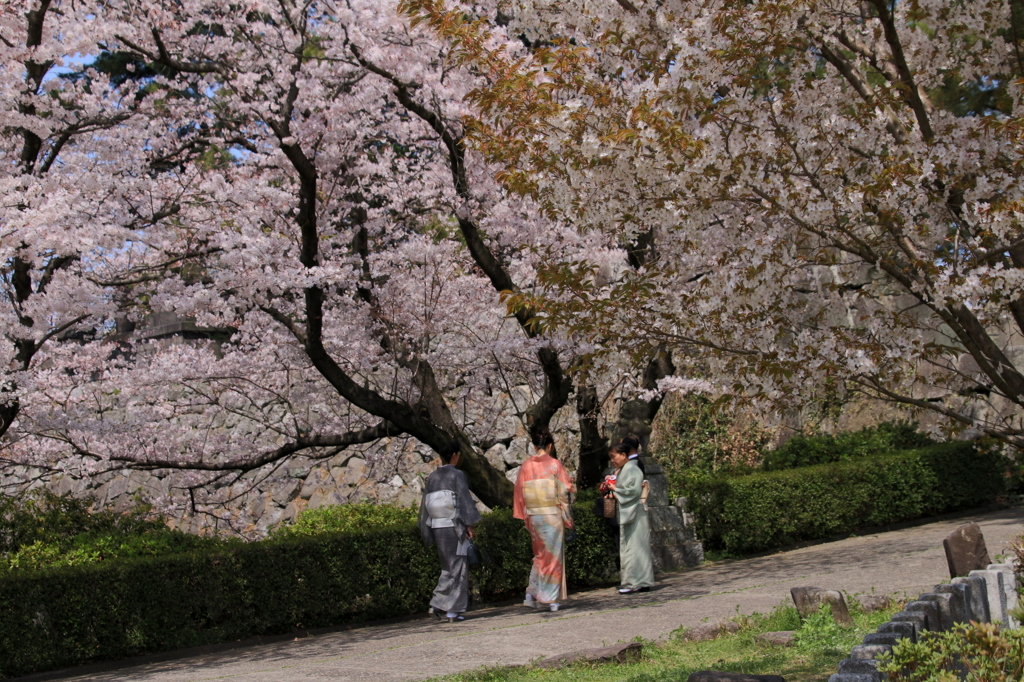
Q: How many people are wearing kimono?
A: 3